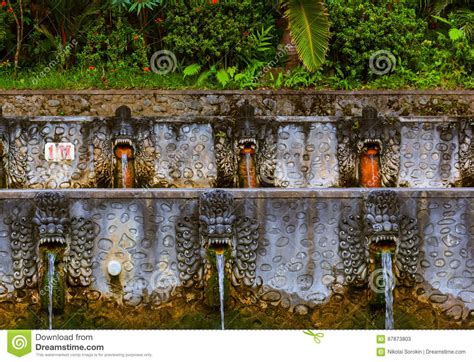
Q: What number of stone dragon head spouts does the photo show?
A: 6